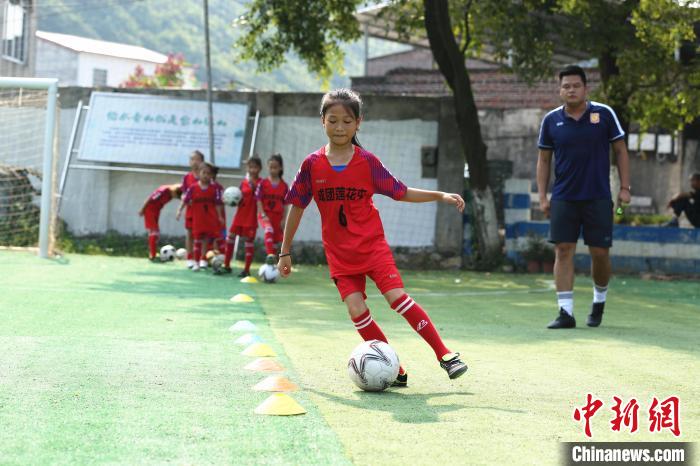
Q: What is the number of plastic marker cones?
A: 8